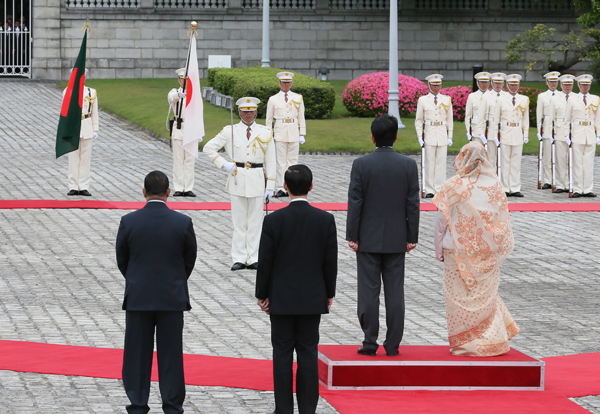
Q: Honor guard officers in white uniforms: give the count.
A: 11